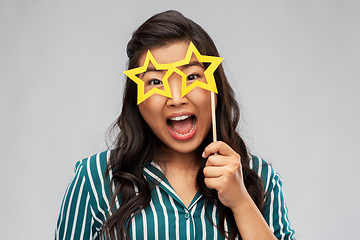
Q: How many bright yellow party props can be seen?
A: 1